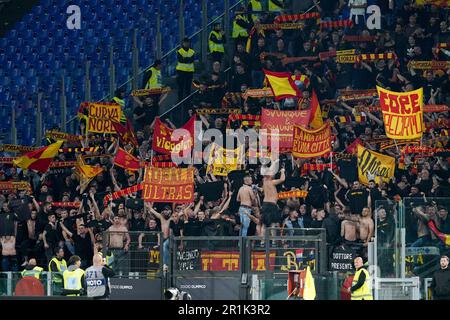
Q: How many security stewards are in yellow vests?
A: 12